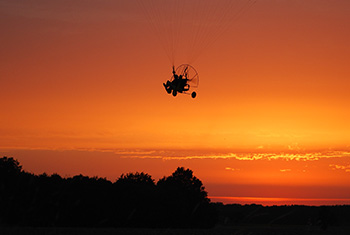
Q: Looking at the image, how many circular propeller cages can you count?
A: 1